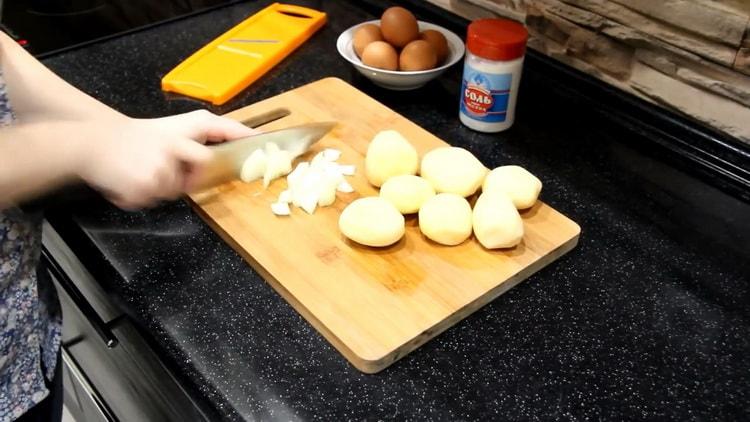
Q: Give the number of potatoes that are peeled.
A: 7